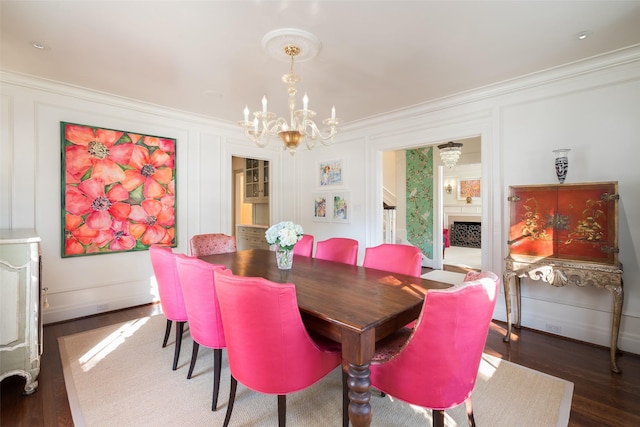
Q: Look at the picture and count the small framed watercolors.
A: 3